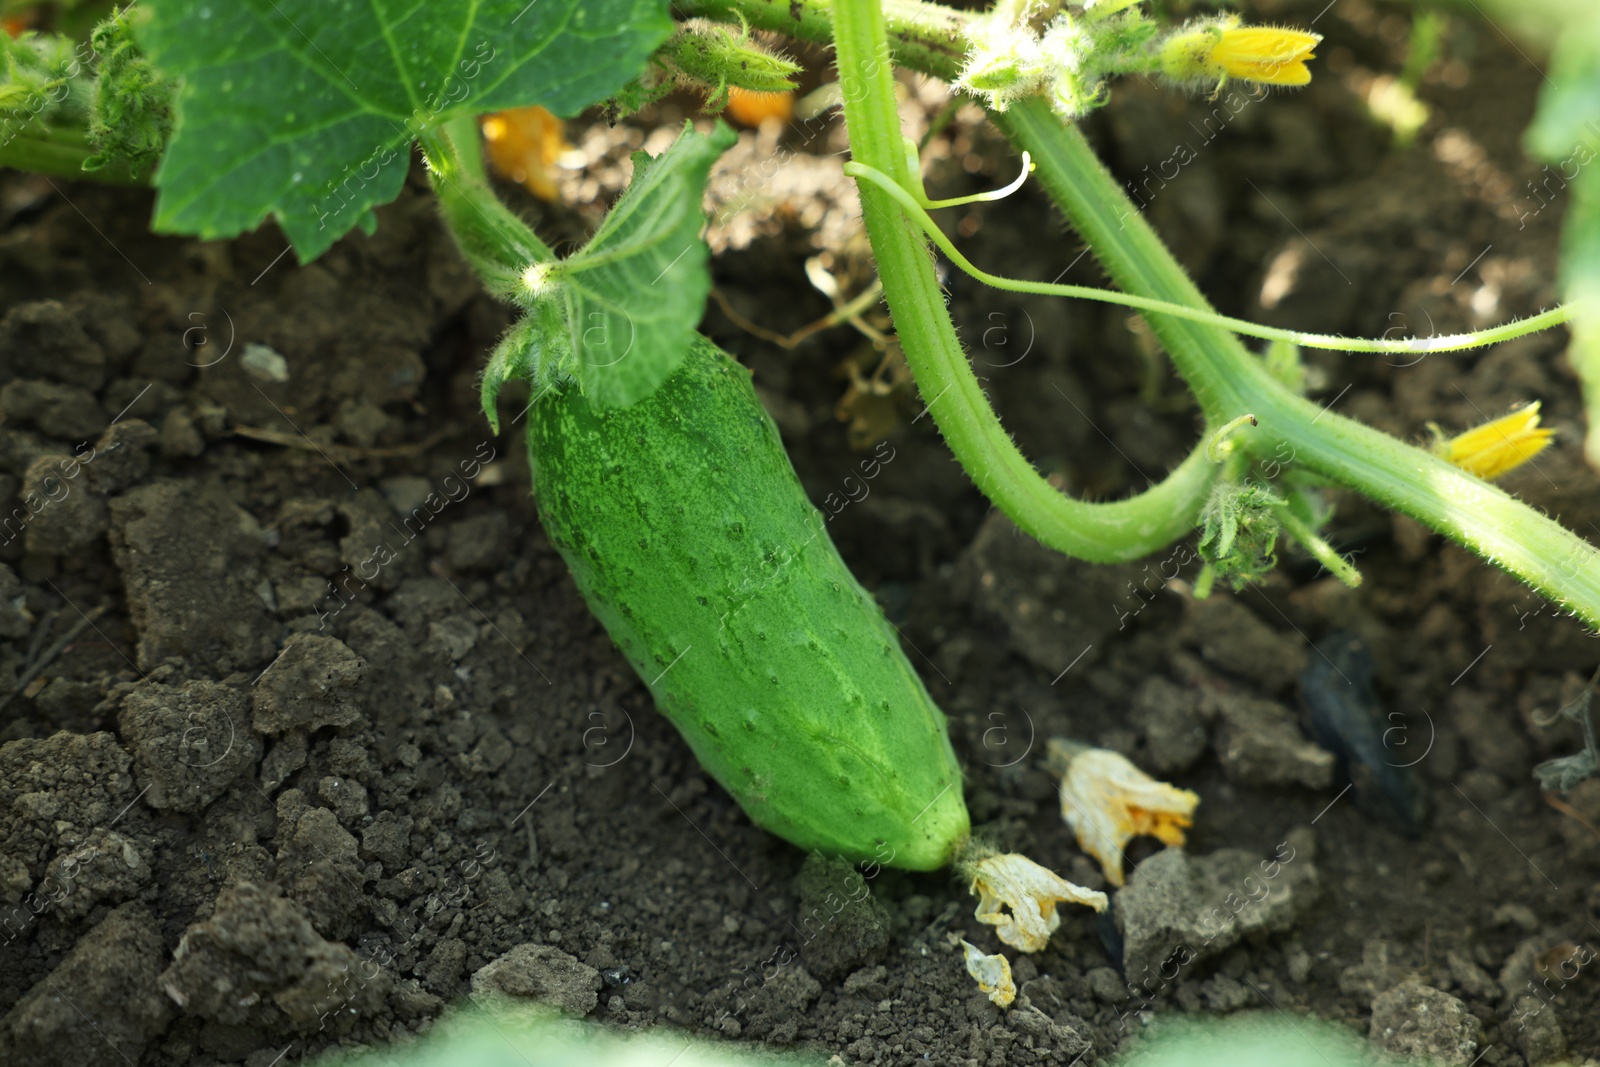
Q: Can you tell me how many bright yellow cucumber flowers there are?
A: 2